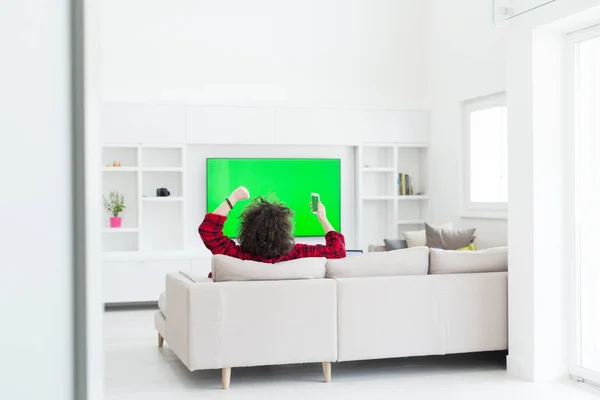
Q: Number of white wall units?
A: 2